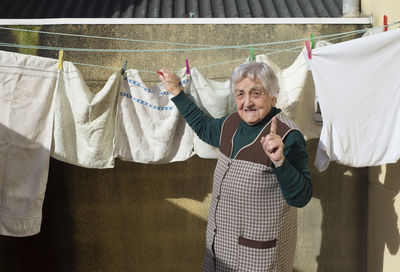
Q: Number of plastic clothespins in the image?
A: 8